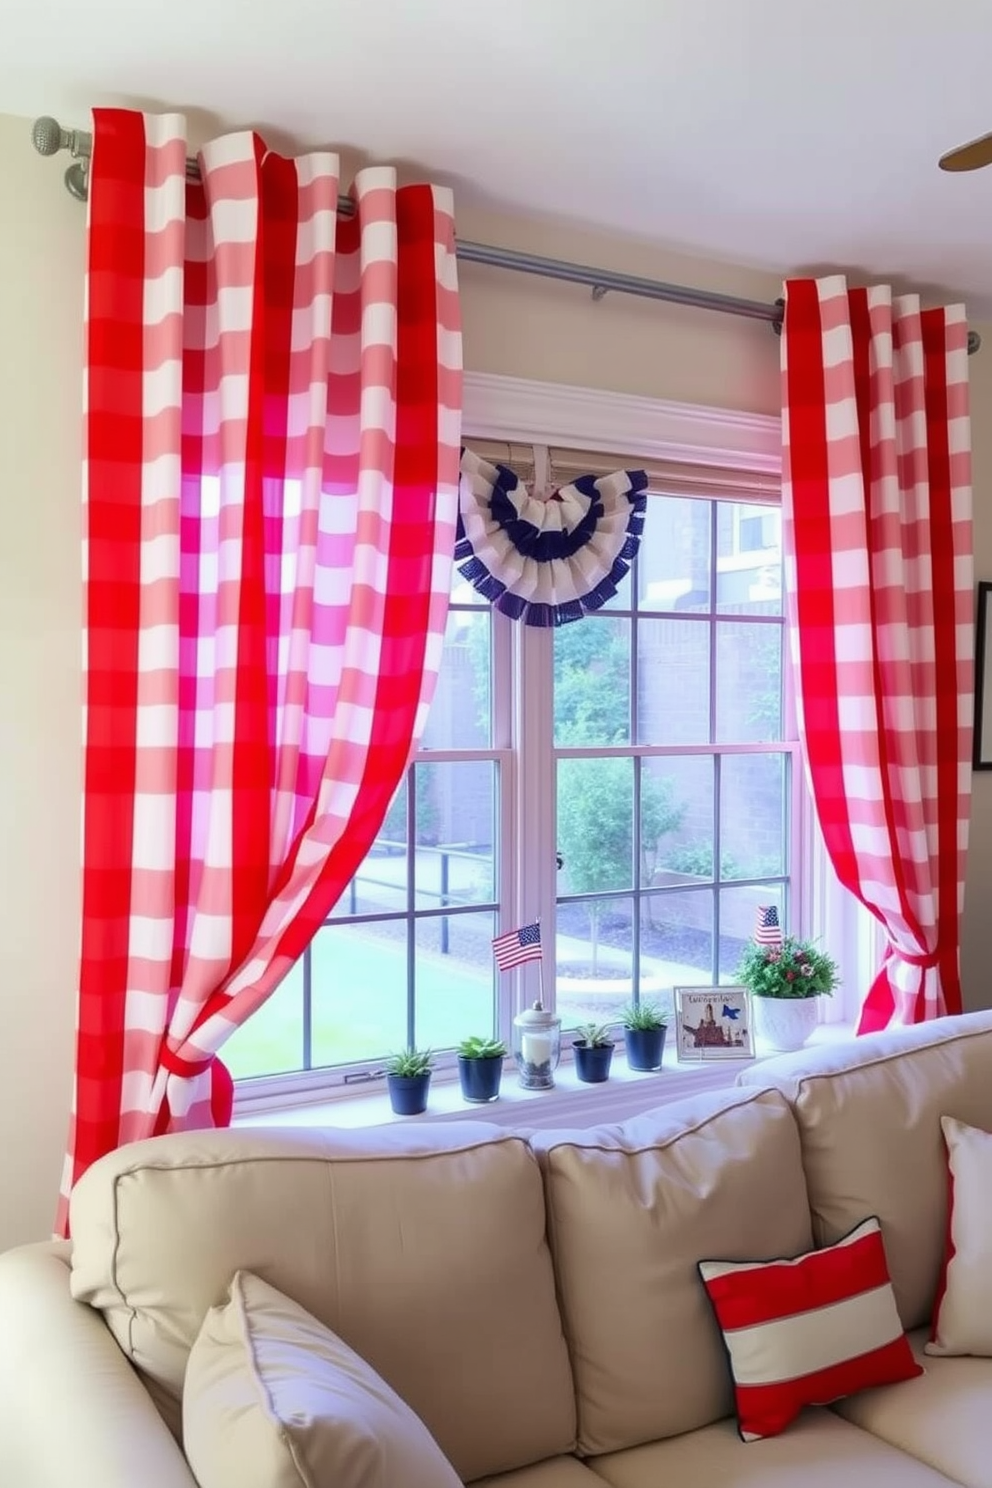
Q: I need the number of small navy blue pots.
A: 4